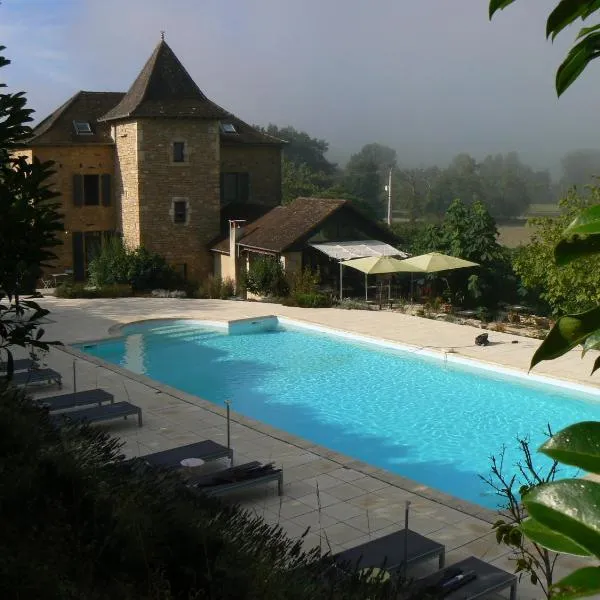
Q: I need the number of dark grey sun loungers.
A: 8